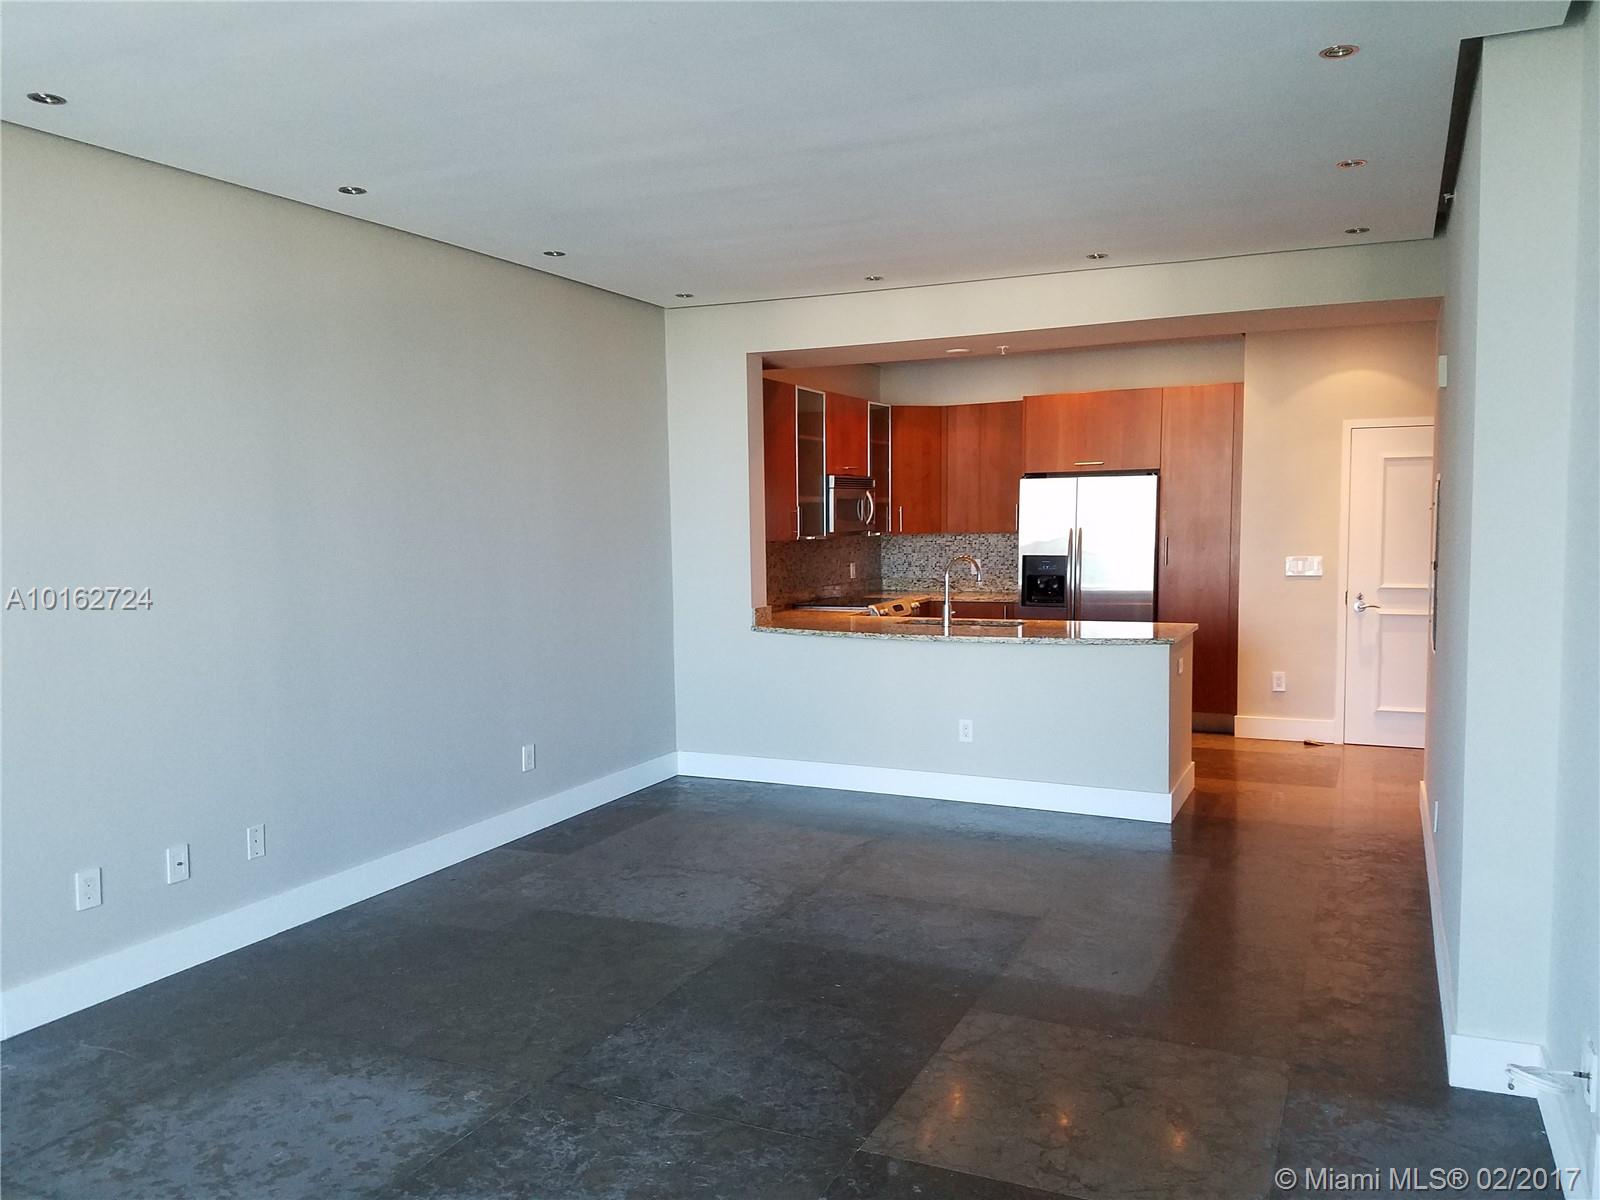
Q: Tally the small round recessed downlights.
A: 9